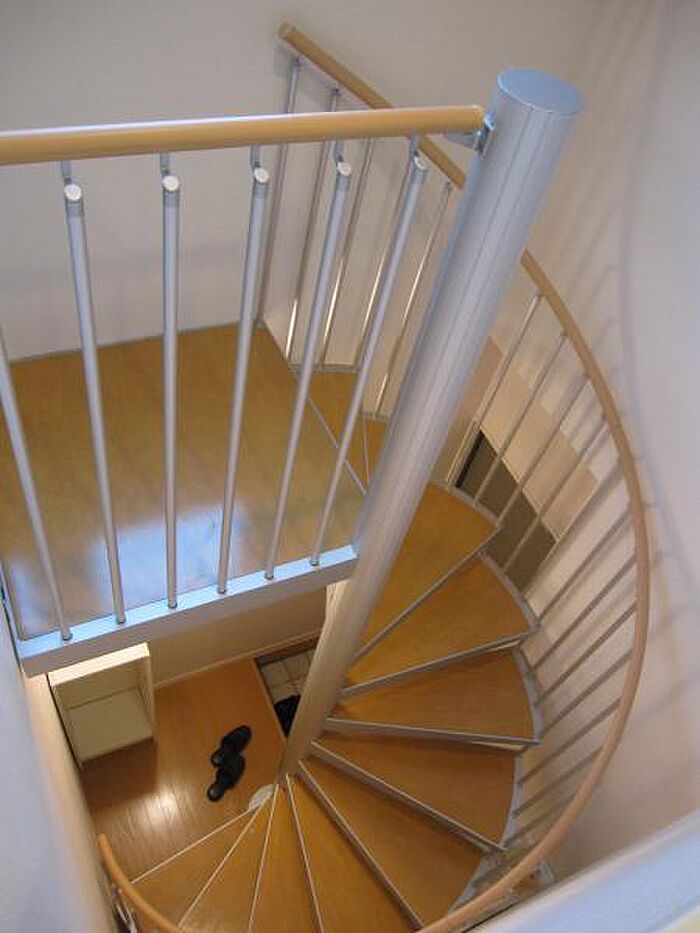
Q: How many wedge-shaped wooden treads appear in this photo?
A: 11